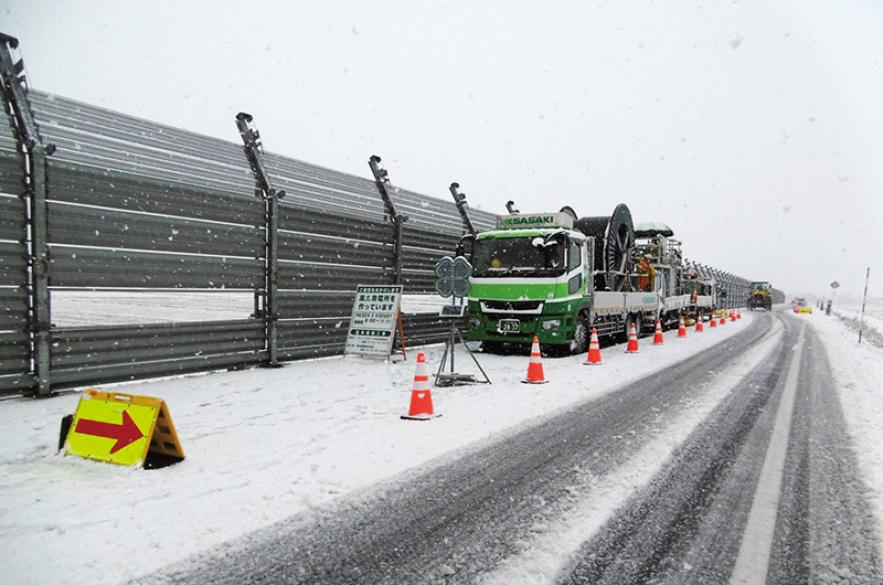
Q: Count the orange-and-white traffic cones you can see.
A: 11